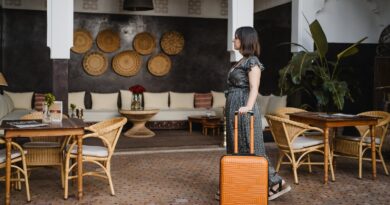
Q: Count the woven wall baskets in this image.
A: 7